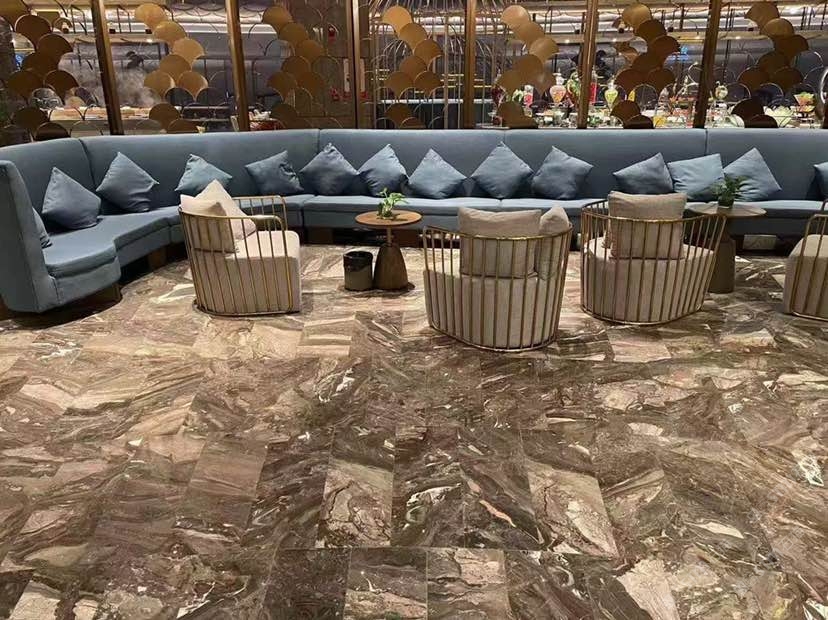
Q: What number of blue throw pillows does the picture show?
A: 14